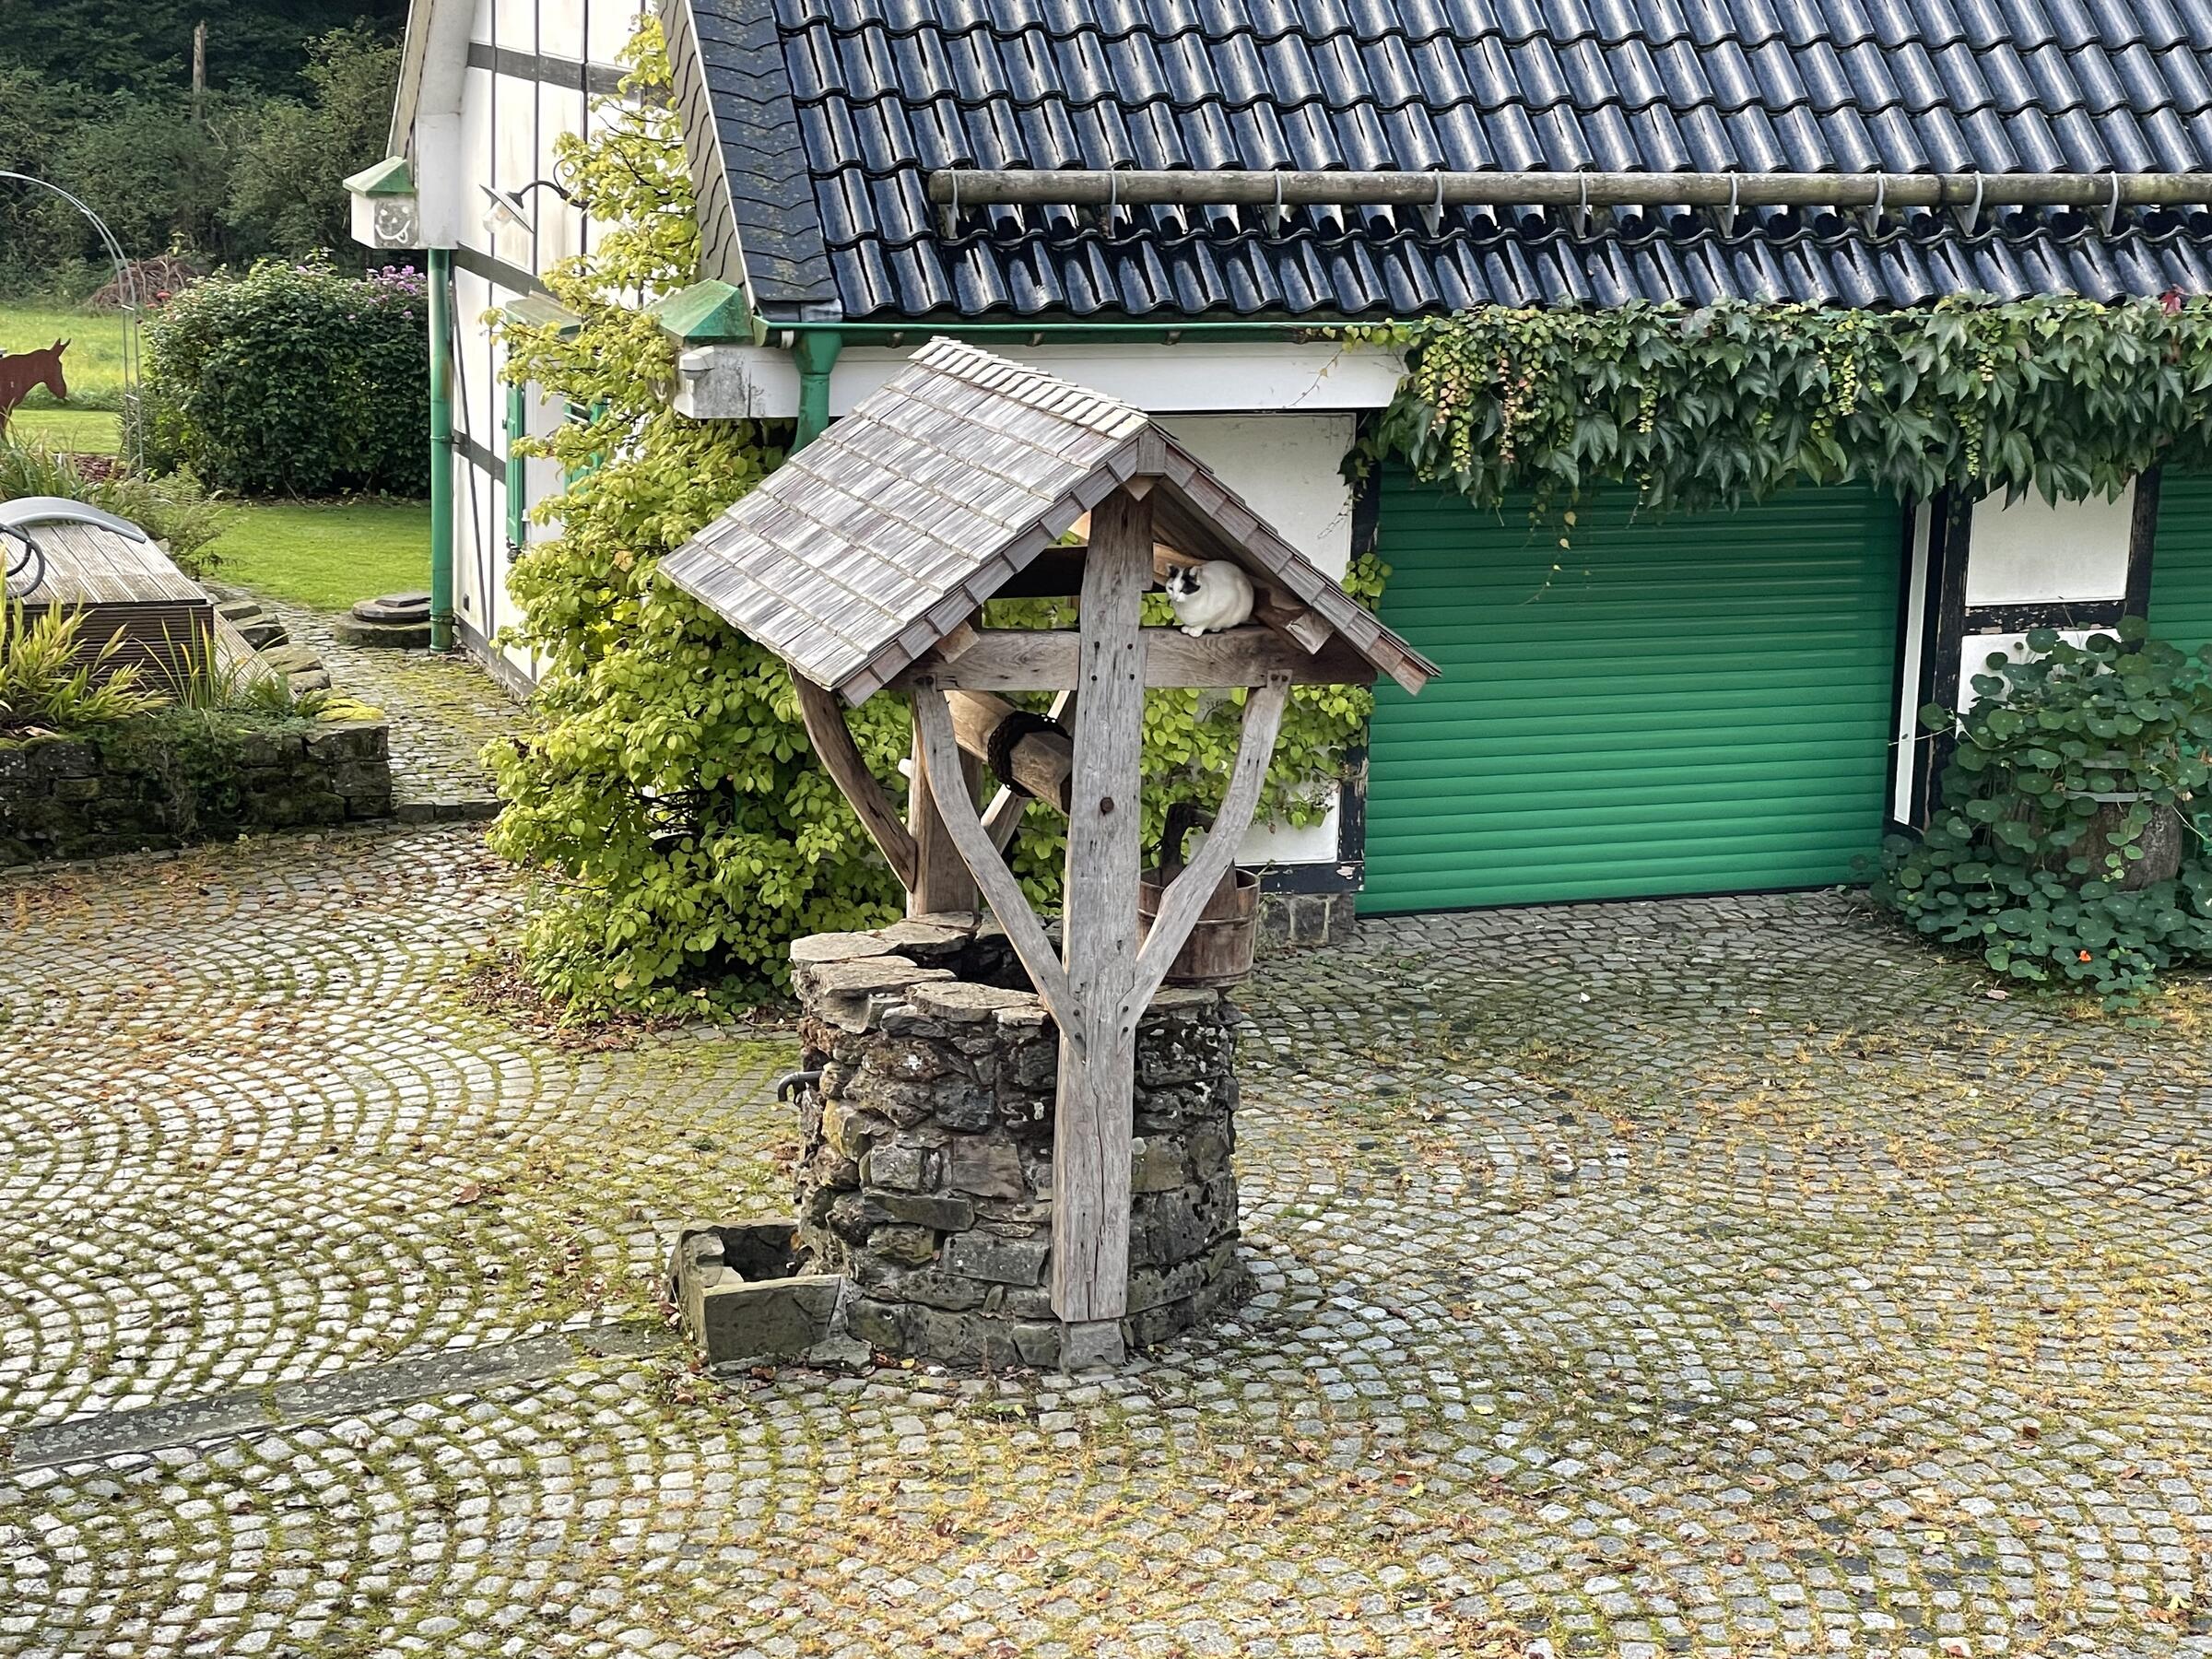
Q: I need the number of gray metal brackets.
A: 9